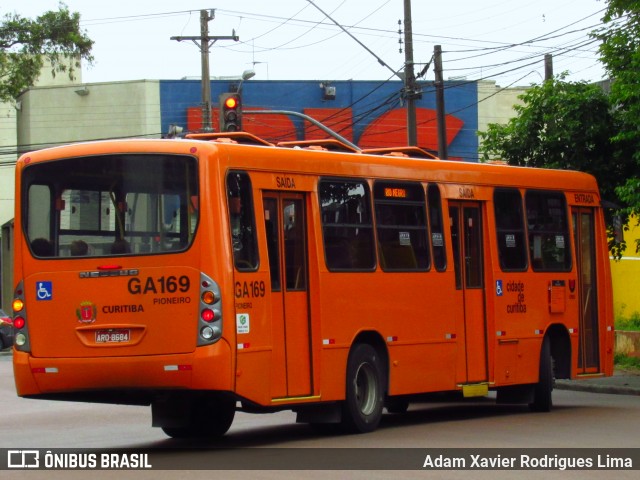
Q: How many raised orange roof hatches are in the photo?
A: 3